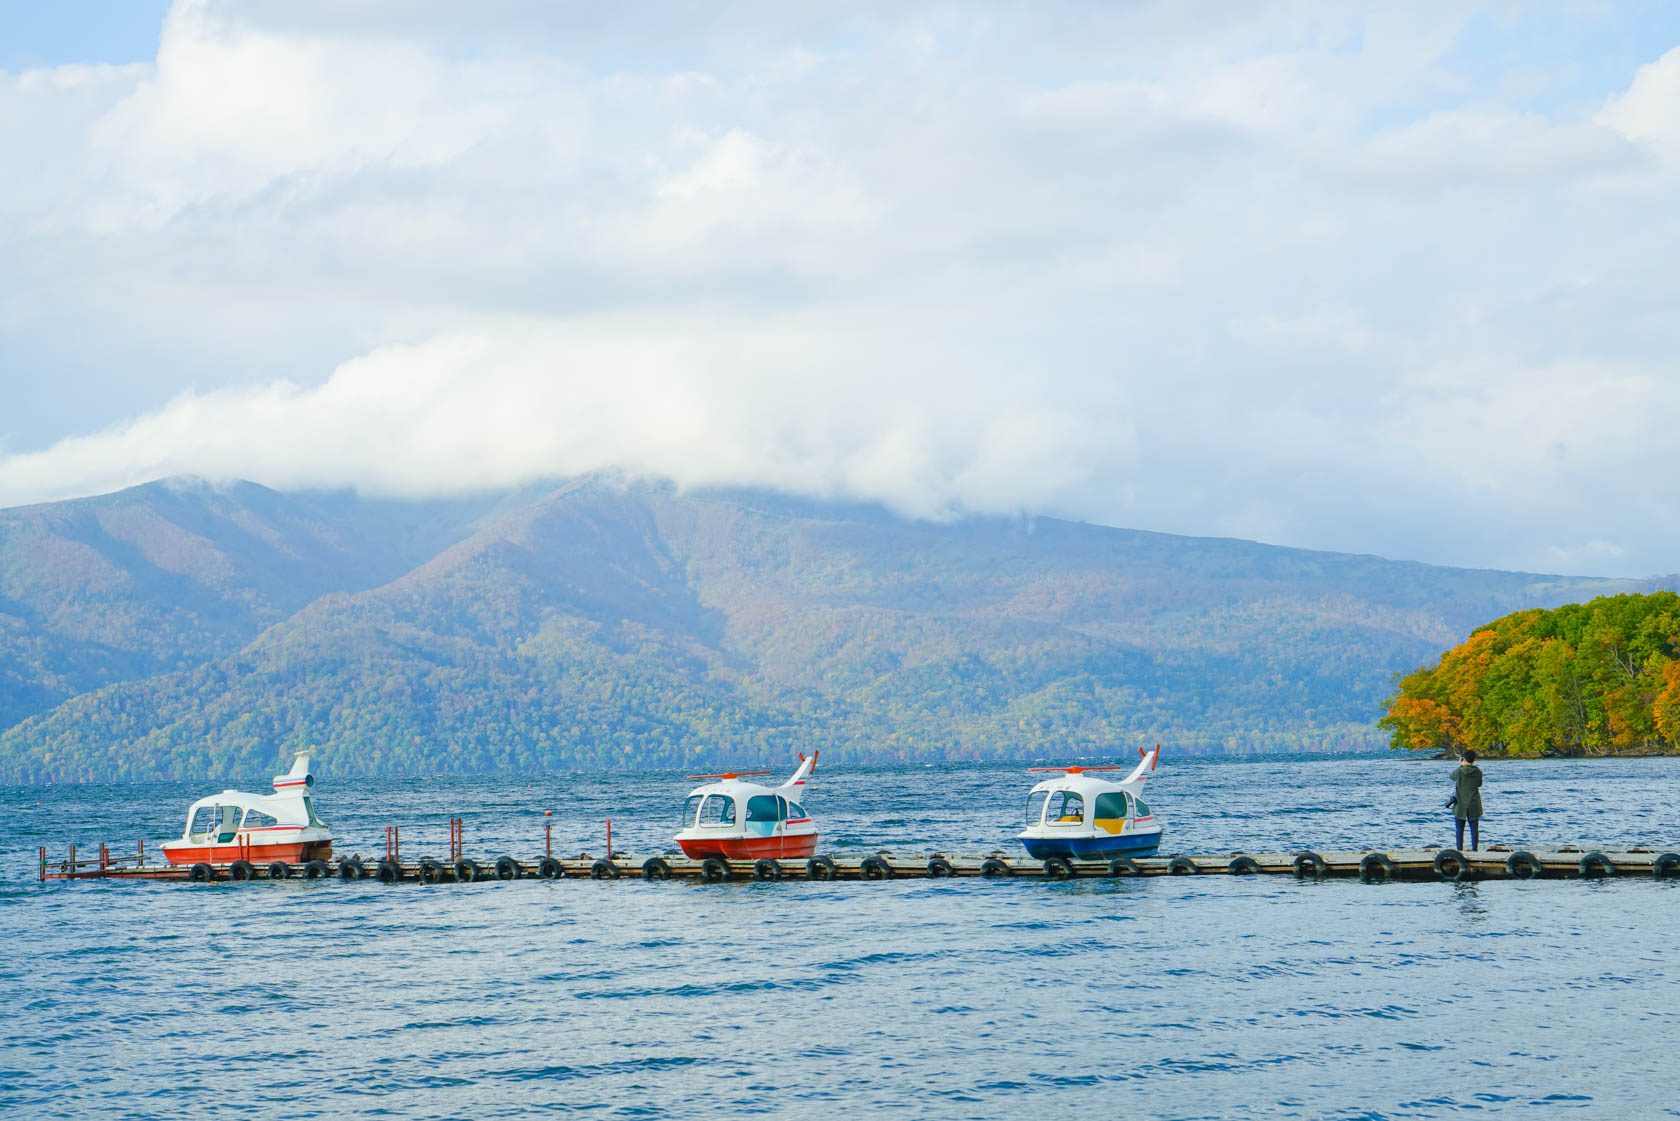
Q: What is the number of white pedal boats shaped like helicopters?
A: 2